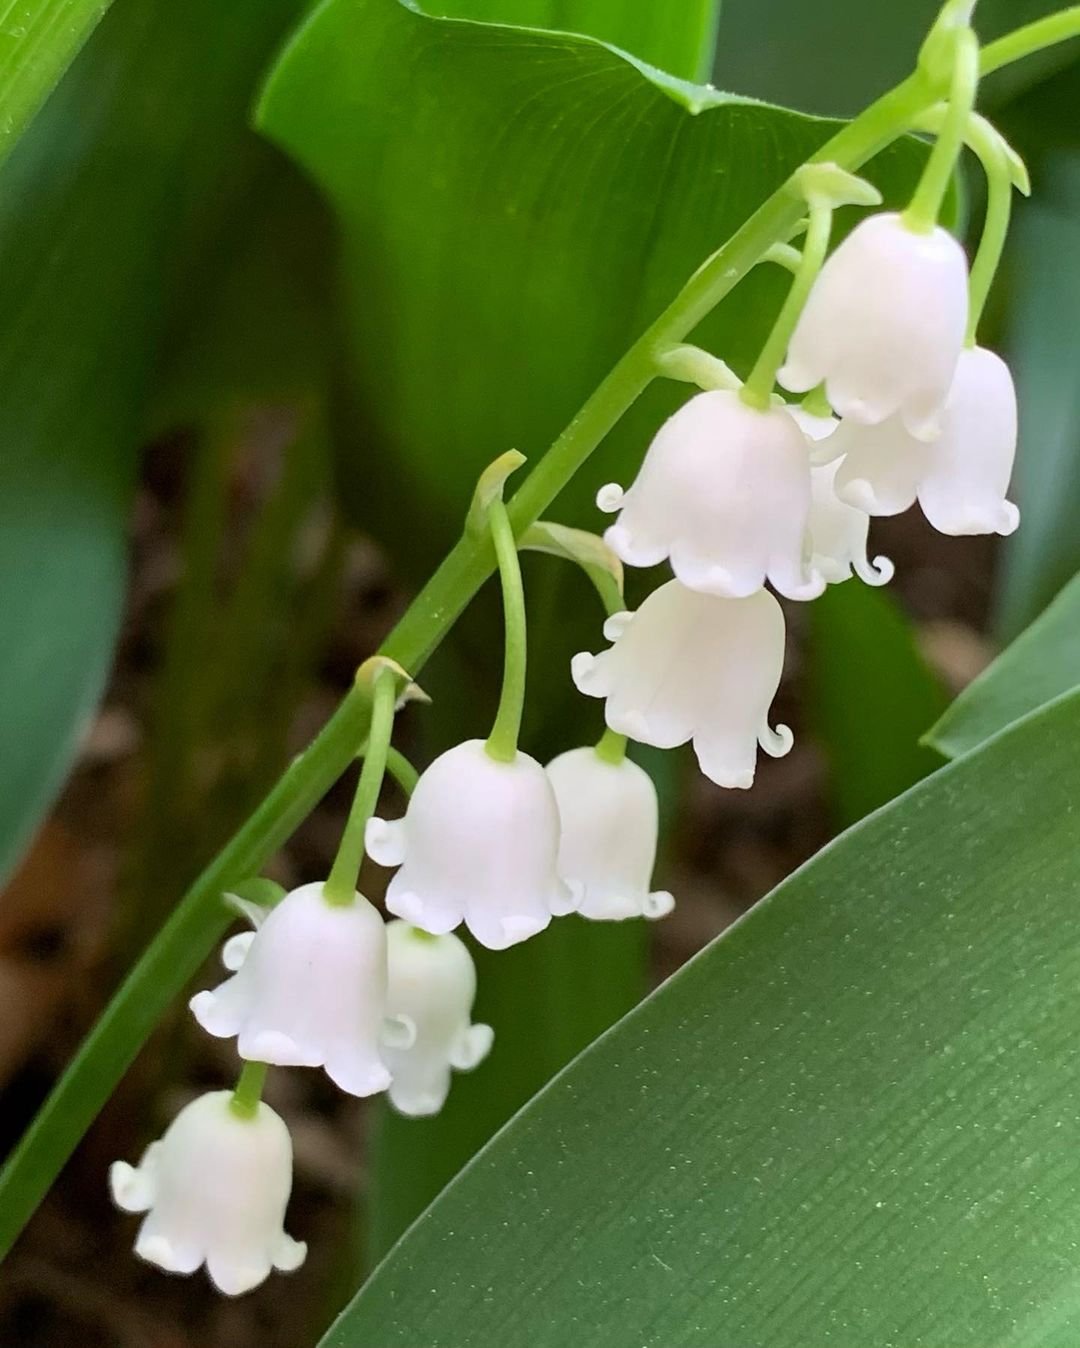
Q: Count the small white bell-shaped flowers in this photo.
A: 10